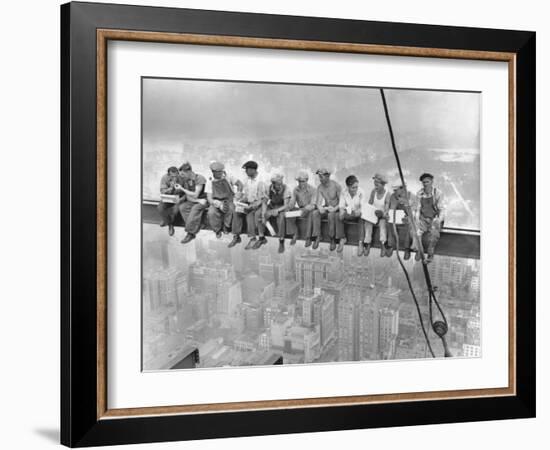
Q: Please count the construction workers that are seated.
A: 11